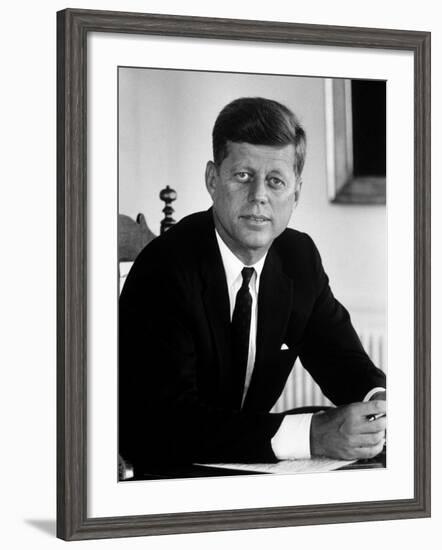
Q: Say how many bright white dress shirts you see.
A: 1